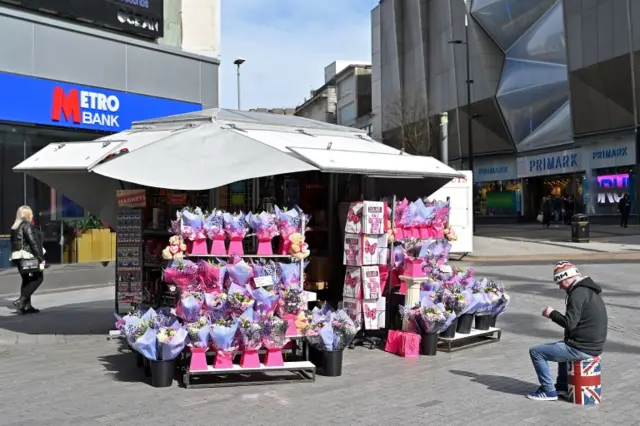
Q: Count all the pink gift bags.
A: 2